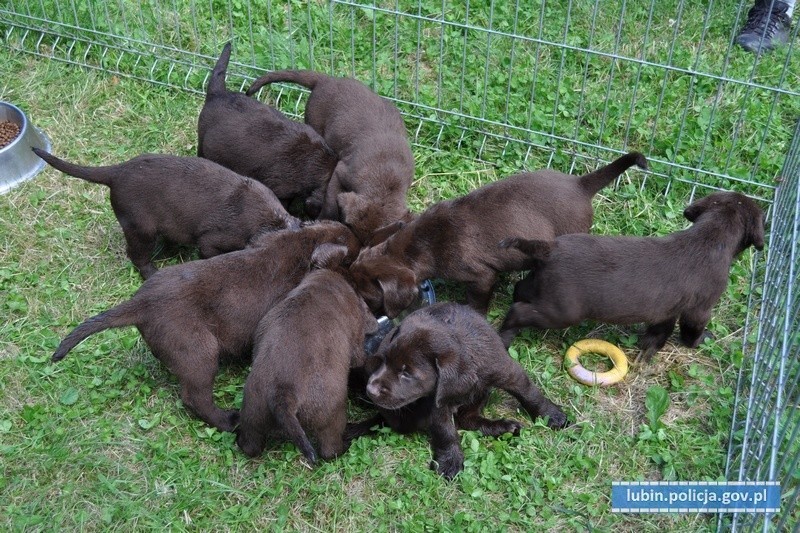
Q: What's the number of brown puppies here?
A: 8